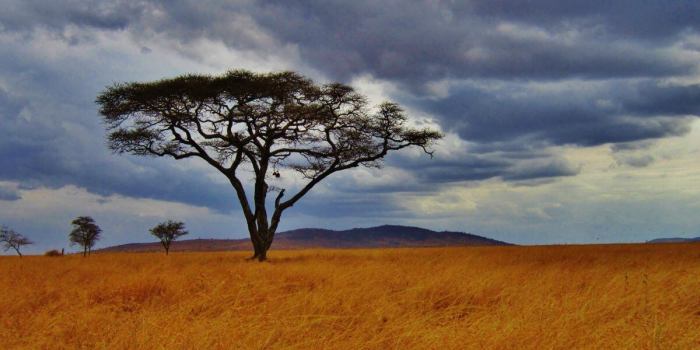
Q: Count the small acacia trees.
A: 3